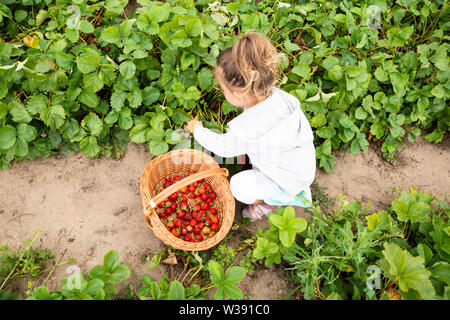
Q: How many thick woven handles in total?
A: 1